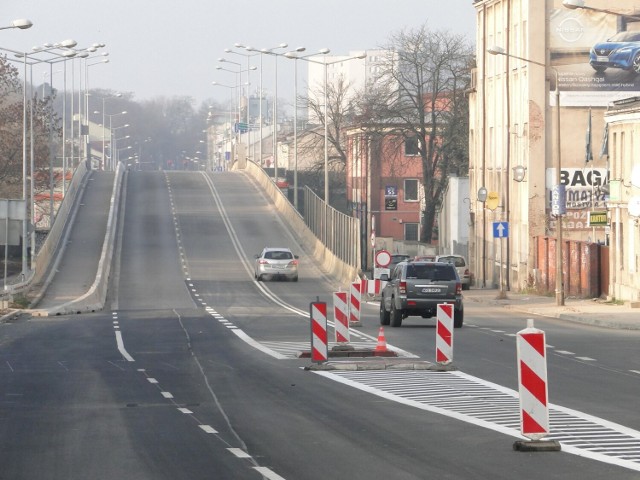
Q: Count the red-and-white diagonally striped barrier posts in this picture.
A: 5